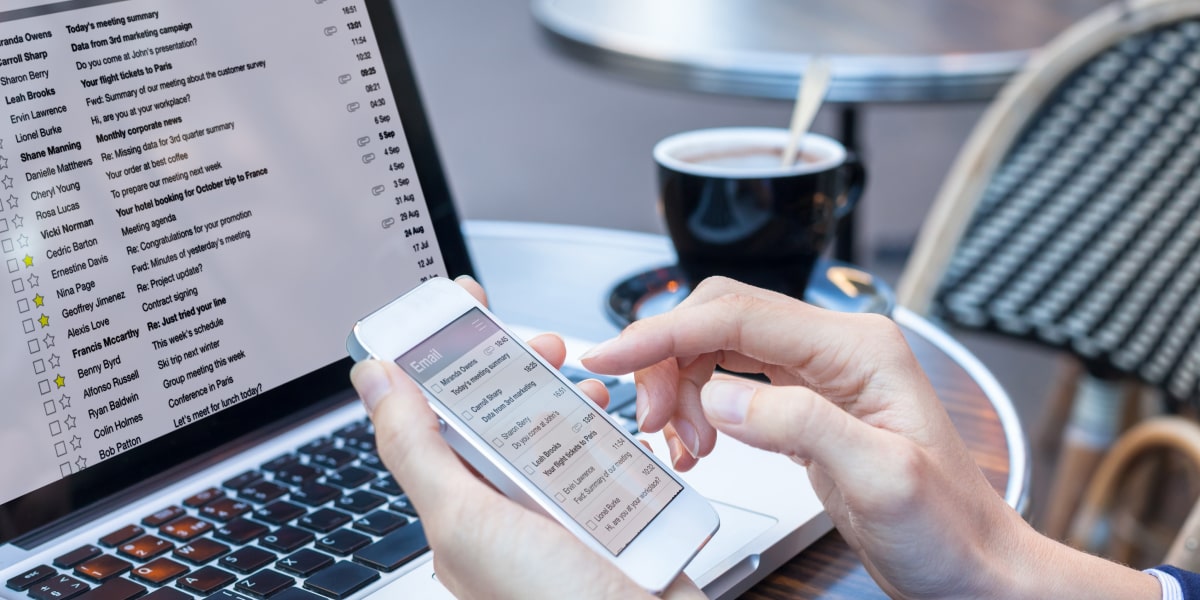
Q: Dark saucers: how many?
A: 1